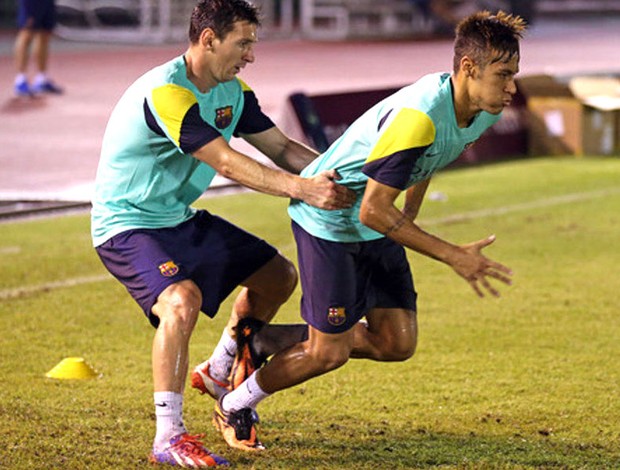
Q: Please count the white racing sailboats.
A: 0